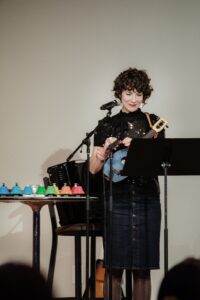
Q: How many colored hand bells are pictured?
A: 8